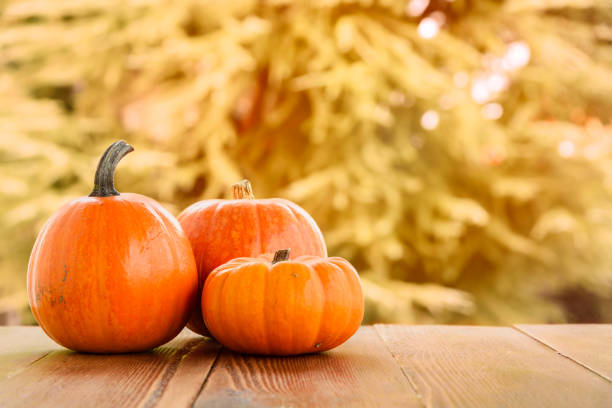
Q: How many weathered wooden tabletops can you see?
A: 1